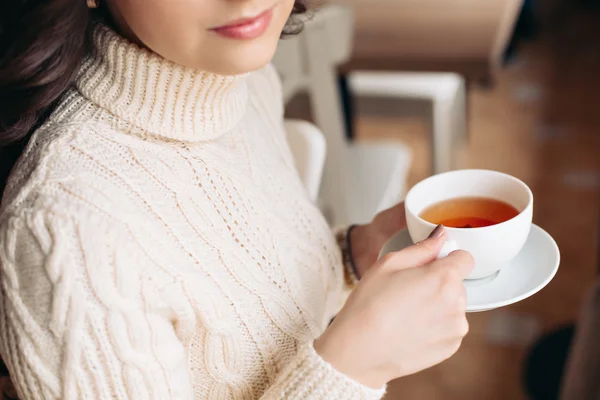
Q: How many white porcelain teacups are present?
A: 1